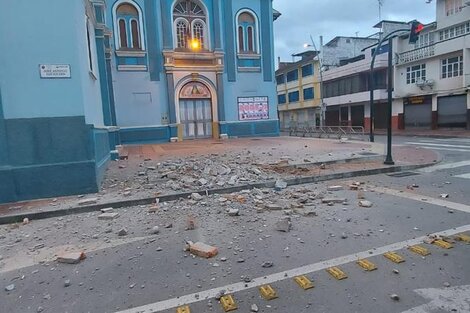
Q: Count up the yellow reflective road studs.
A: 10